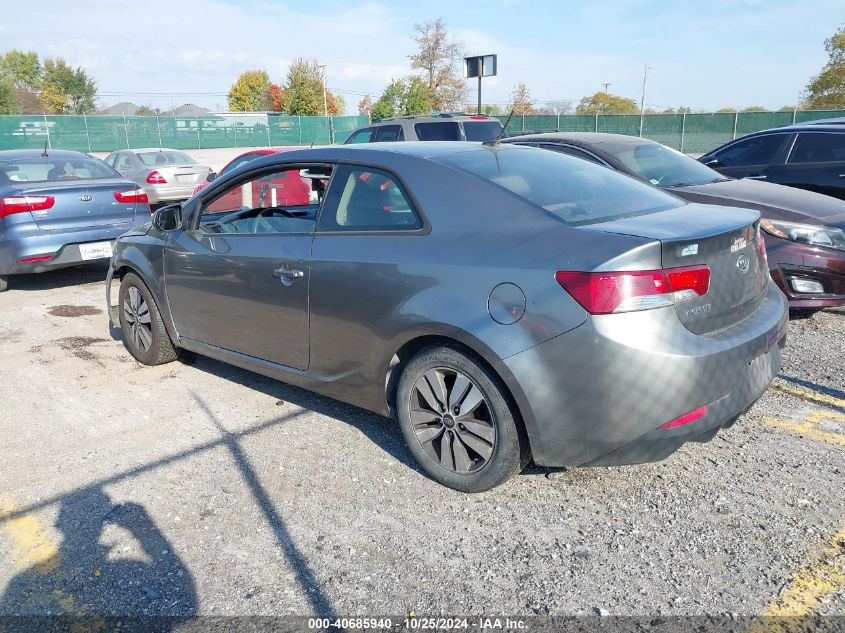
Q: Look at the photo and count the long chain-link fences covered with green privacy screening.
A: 1